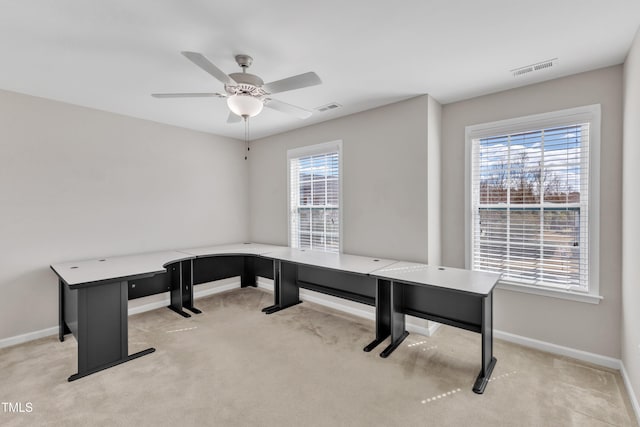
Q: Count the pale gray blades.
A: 5